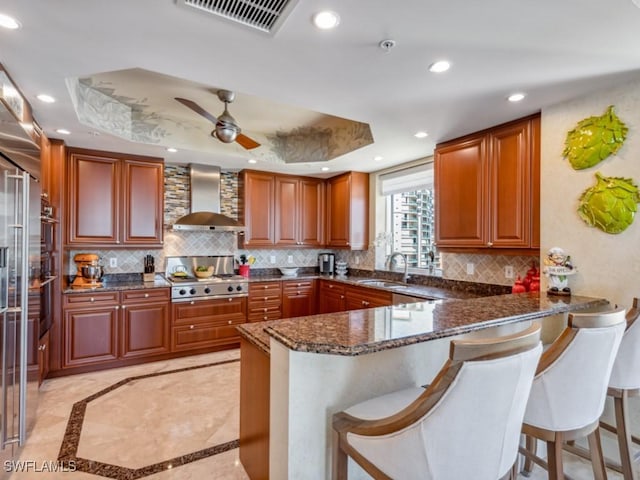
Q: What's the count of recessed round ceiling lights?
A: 11